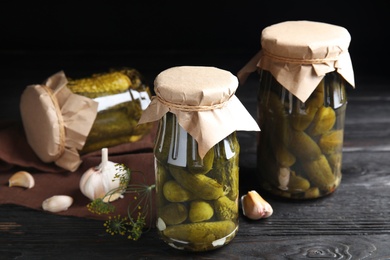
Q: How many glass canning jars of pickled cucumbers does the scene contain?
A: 3